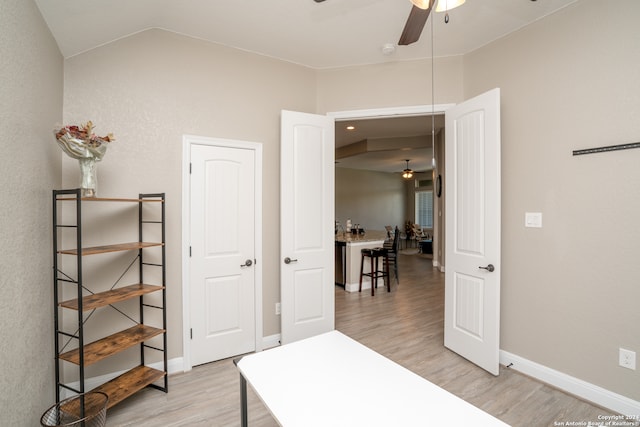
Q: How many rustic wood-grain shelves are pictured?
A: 5